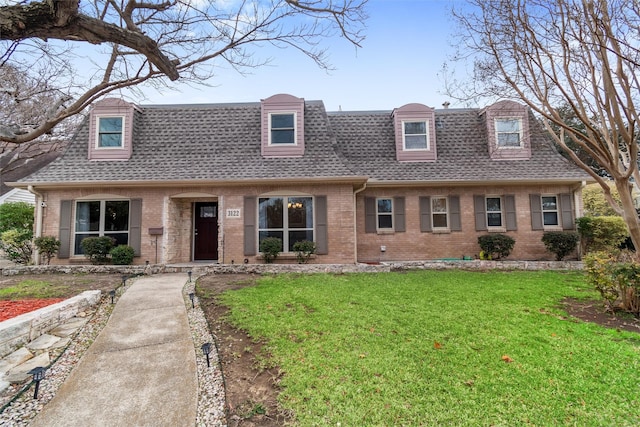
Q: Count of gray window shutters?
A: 12